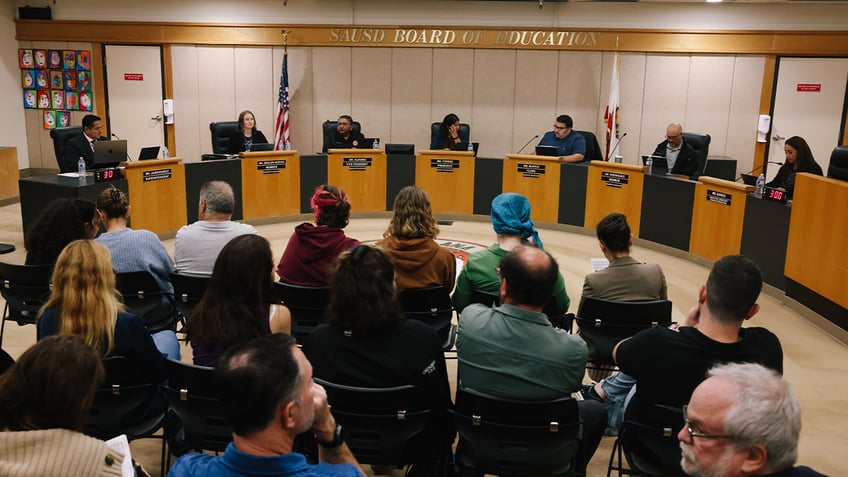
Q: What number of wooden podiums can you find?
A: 7